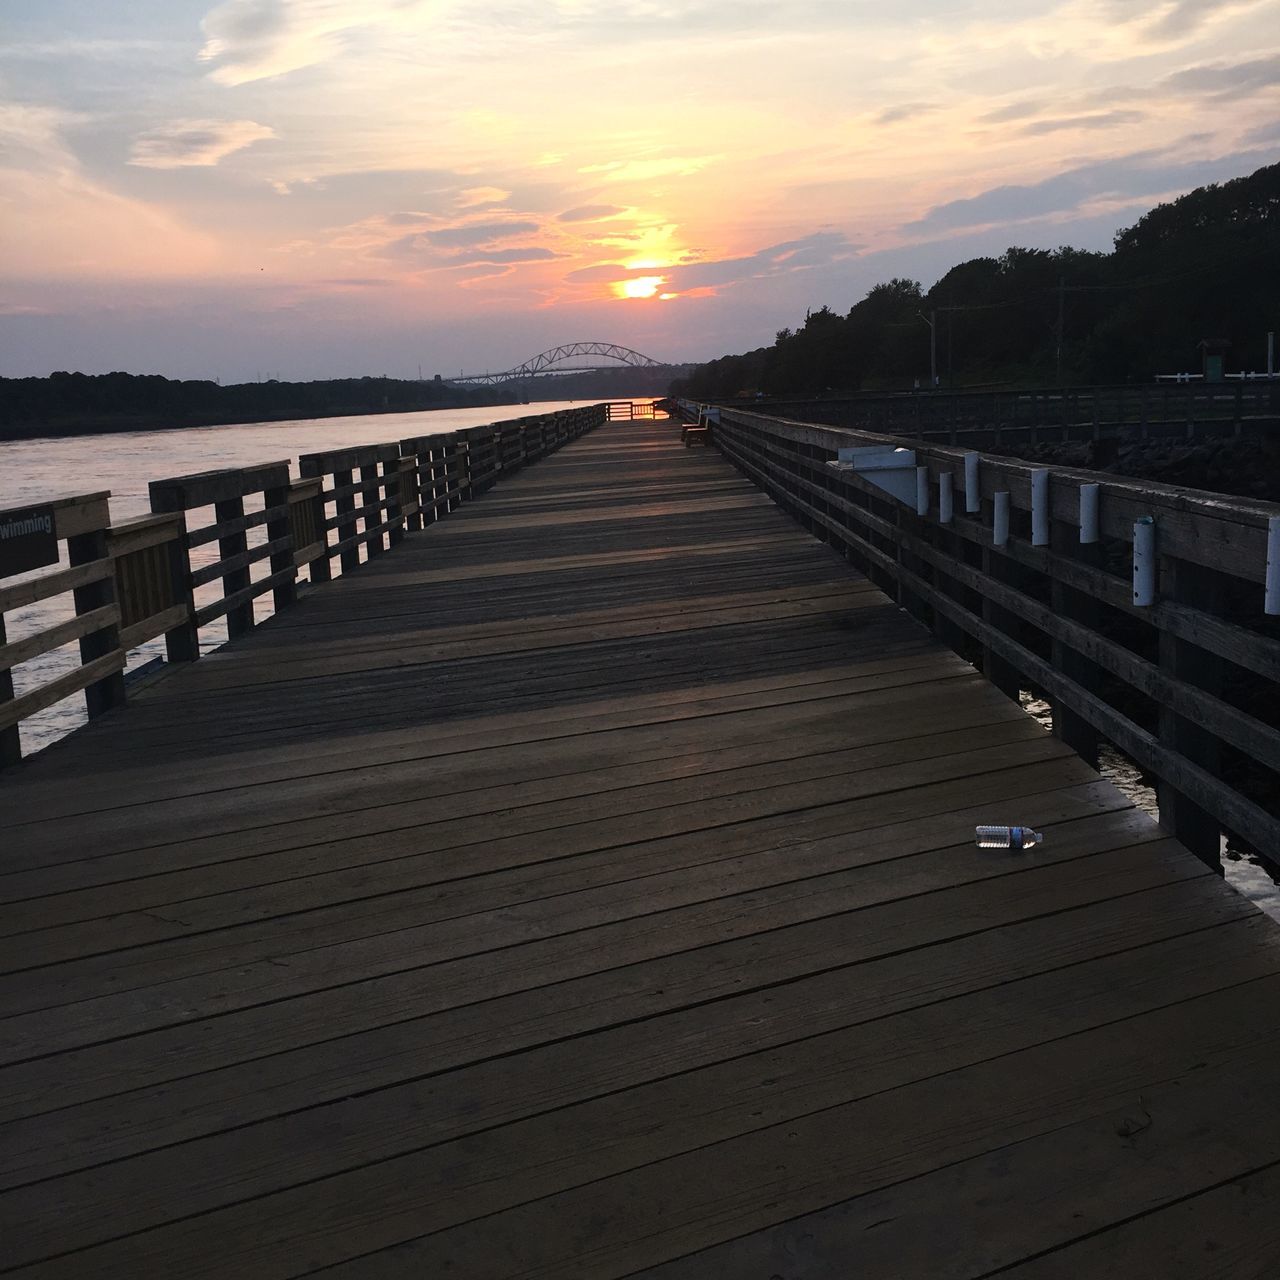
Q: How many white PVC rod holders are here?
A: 8